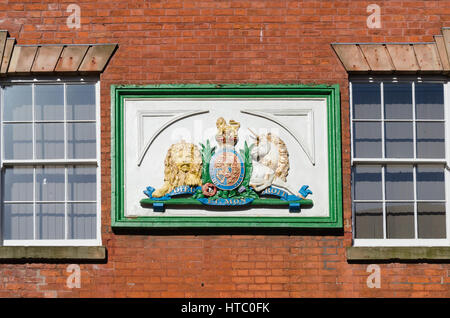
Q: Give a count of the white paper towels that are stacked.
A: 0